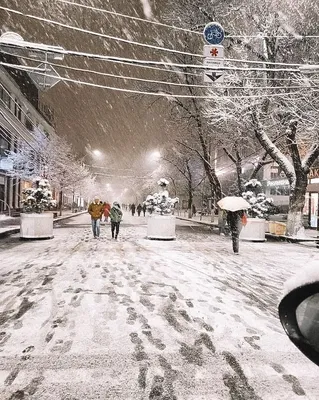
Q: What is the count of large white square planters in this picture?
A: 3